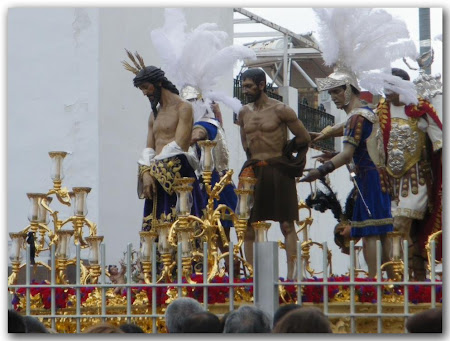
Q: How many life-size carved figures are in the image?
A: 5